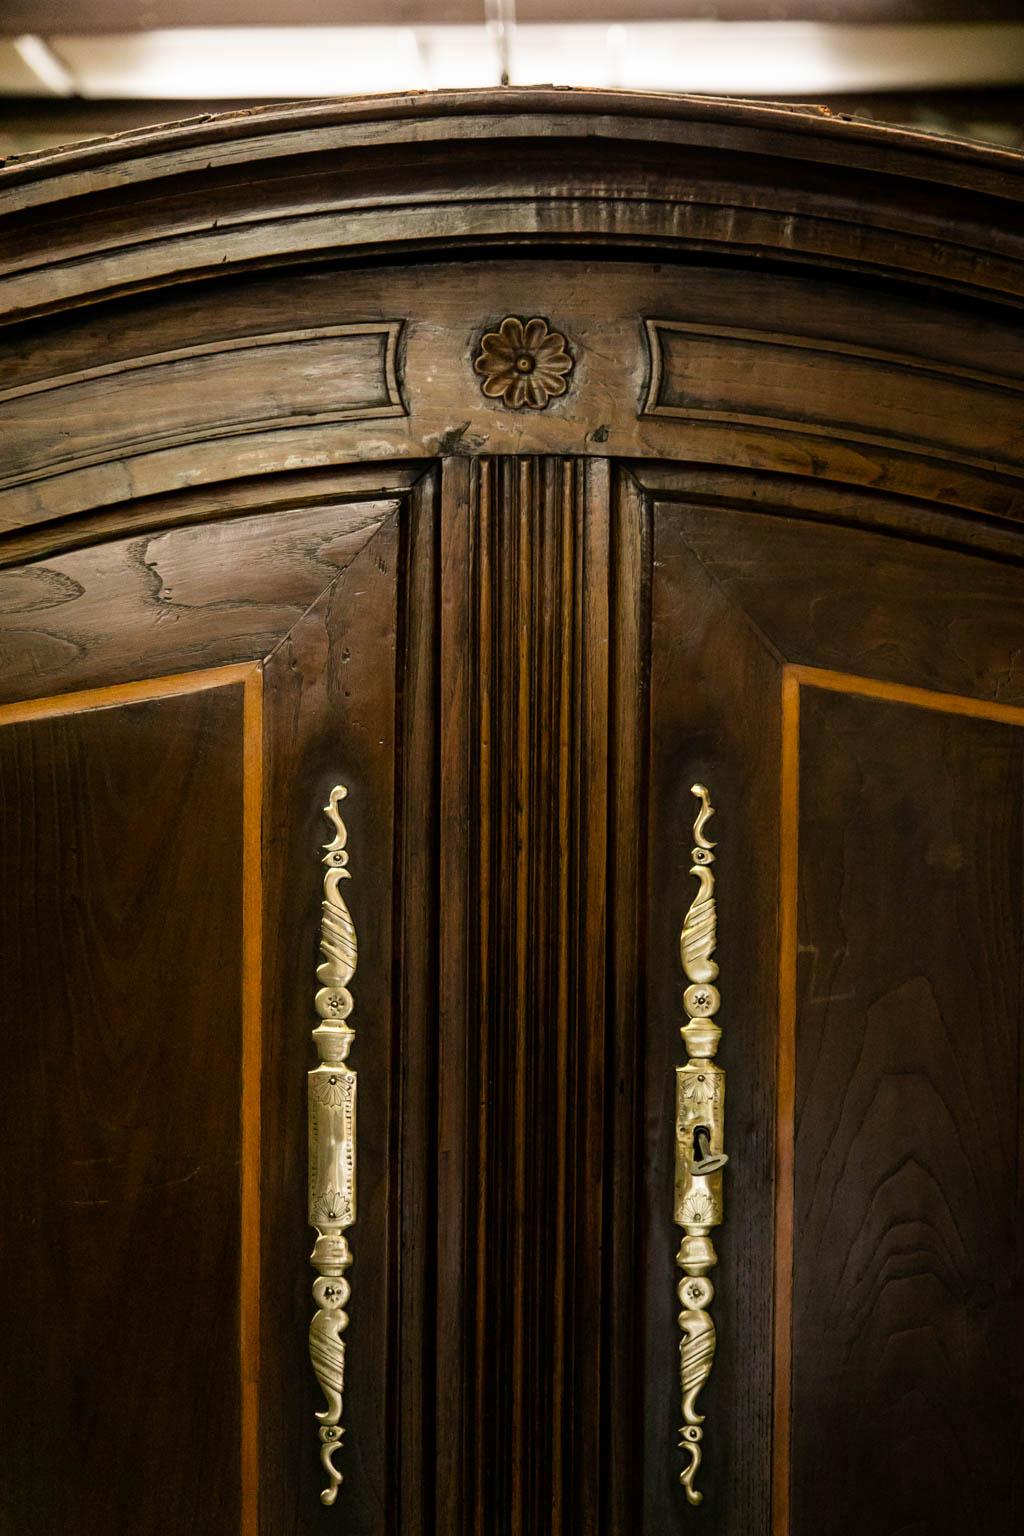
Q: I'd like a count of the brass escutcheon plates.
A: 2